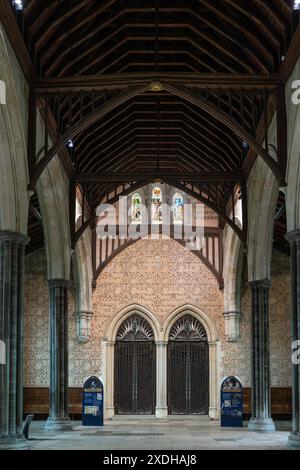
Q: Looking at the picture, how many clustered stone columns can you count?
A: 4